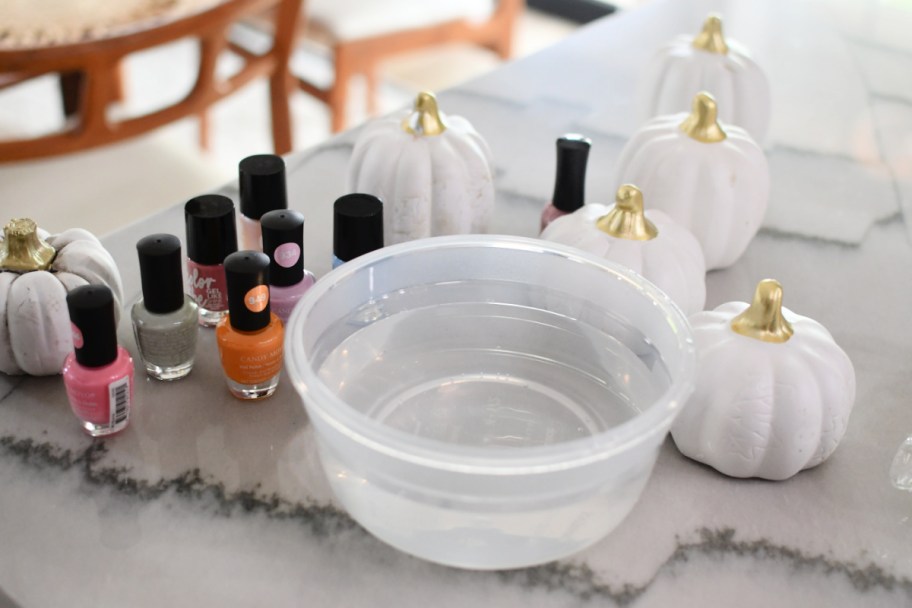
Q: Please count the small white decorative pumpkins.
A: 6